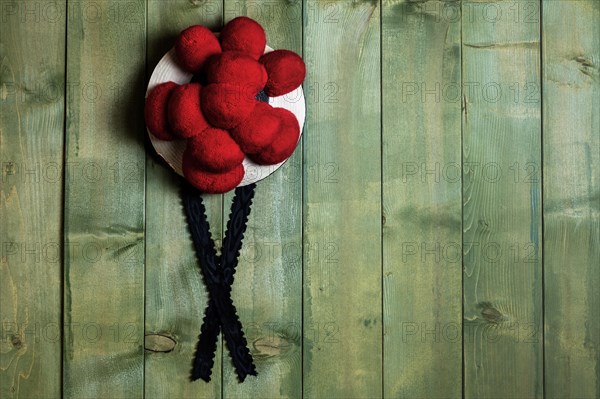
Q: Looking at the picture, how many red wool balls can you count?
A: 11